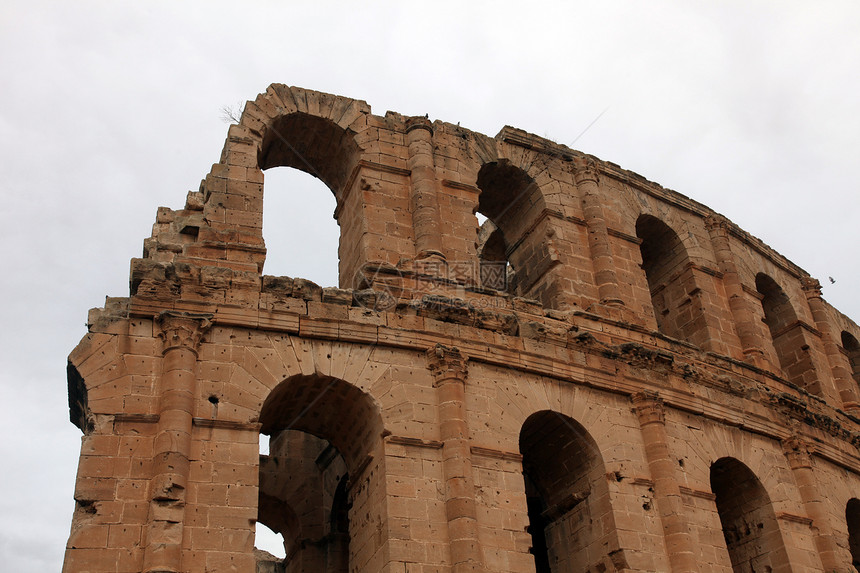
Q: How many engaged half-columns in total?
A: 8